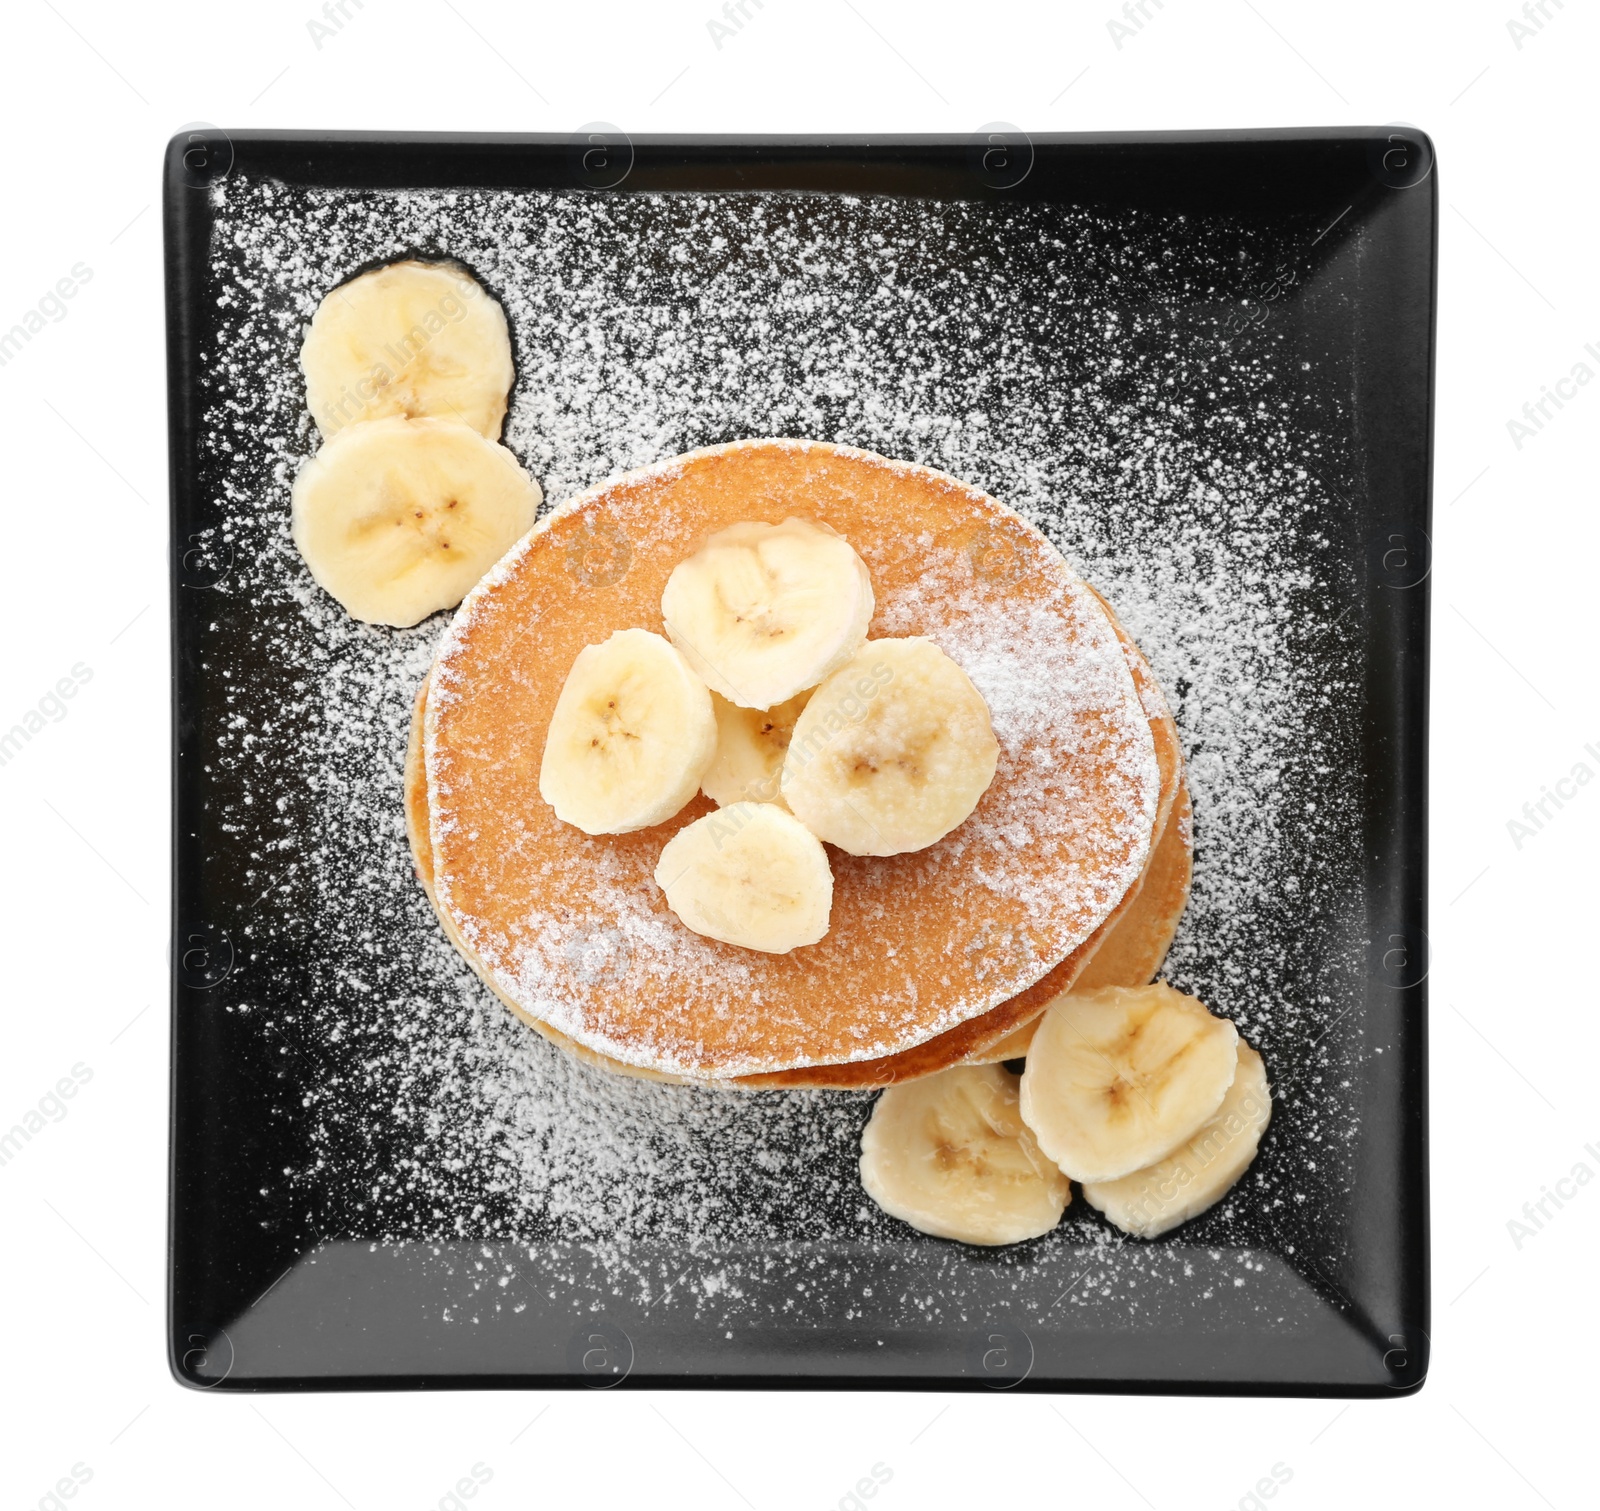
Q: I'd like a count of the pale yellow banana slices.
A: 10